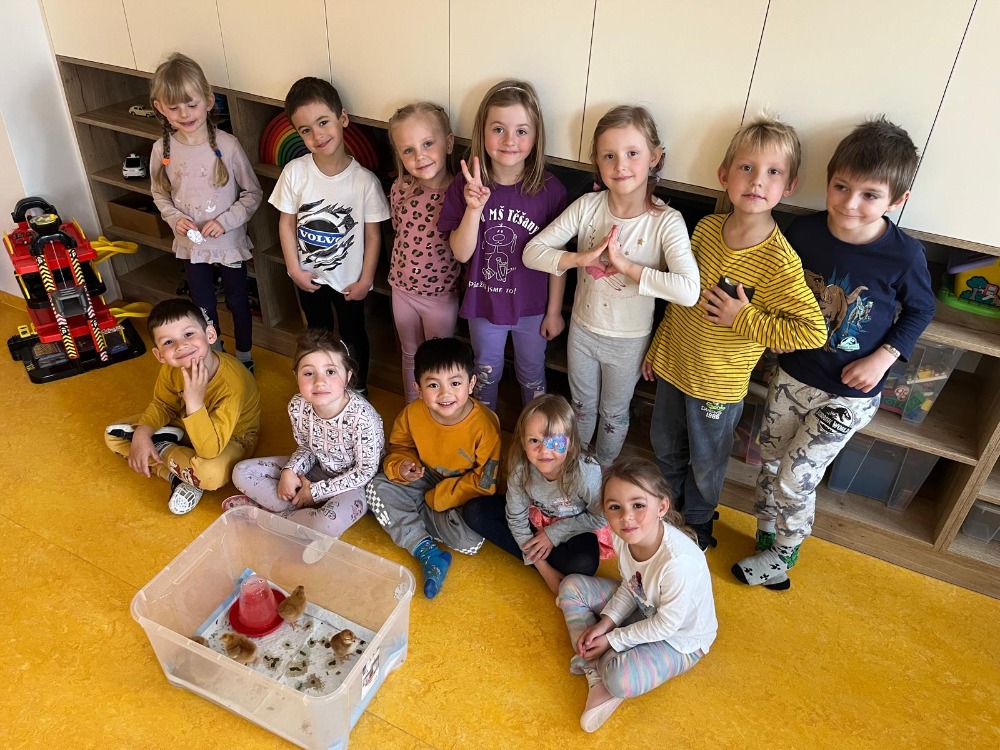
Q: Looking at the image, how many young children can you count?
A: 12